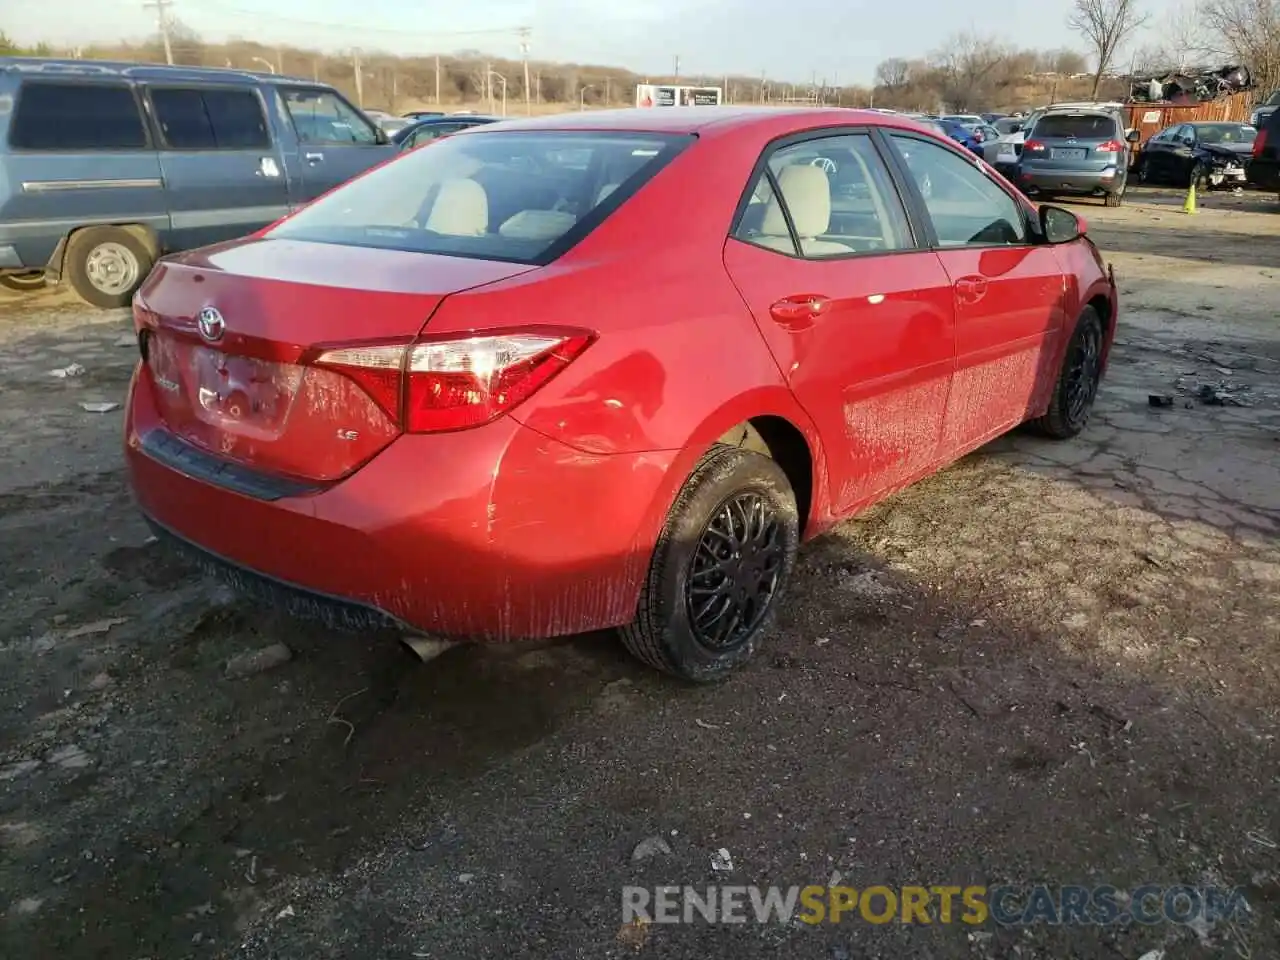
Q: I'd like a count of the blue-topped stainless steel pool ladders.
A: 0